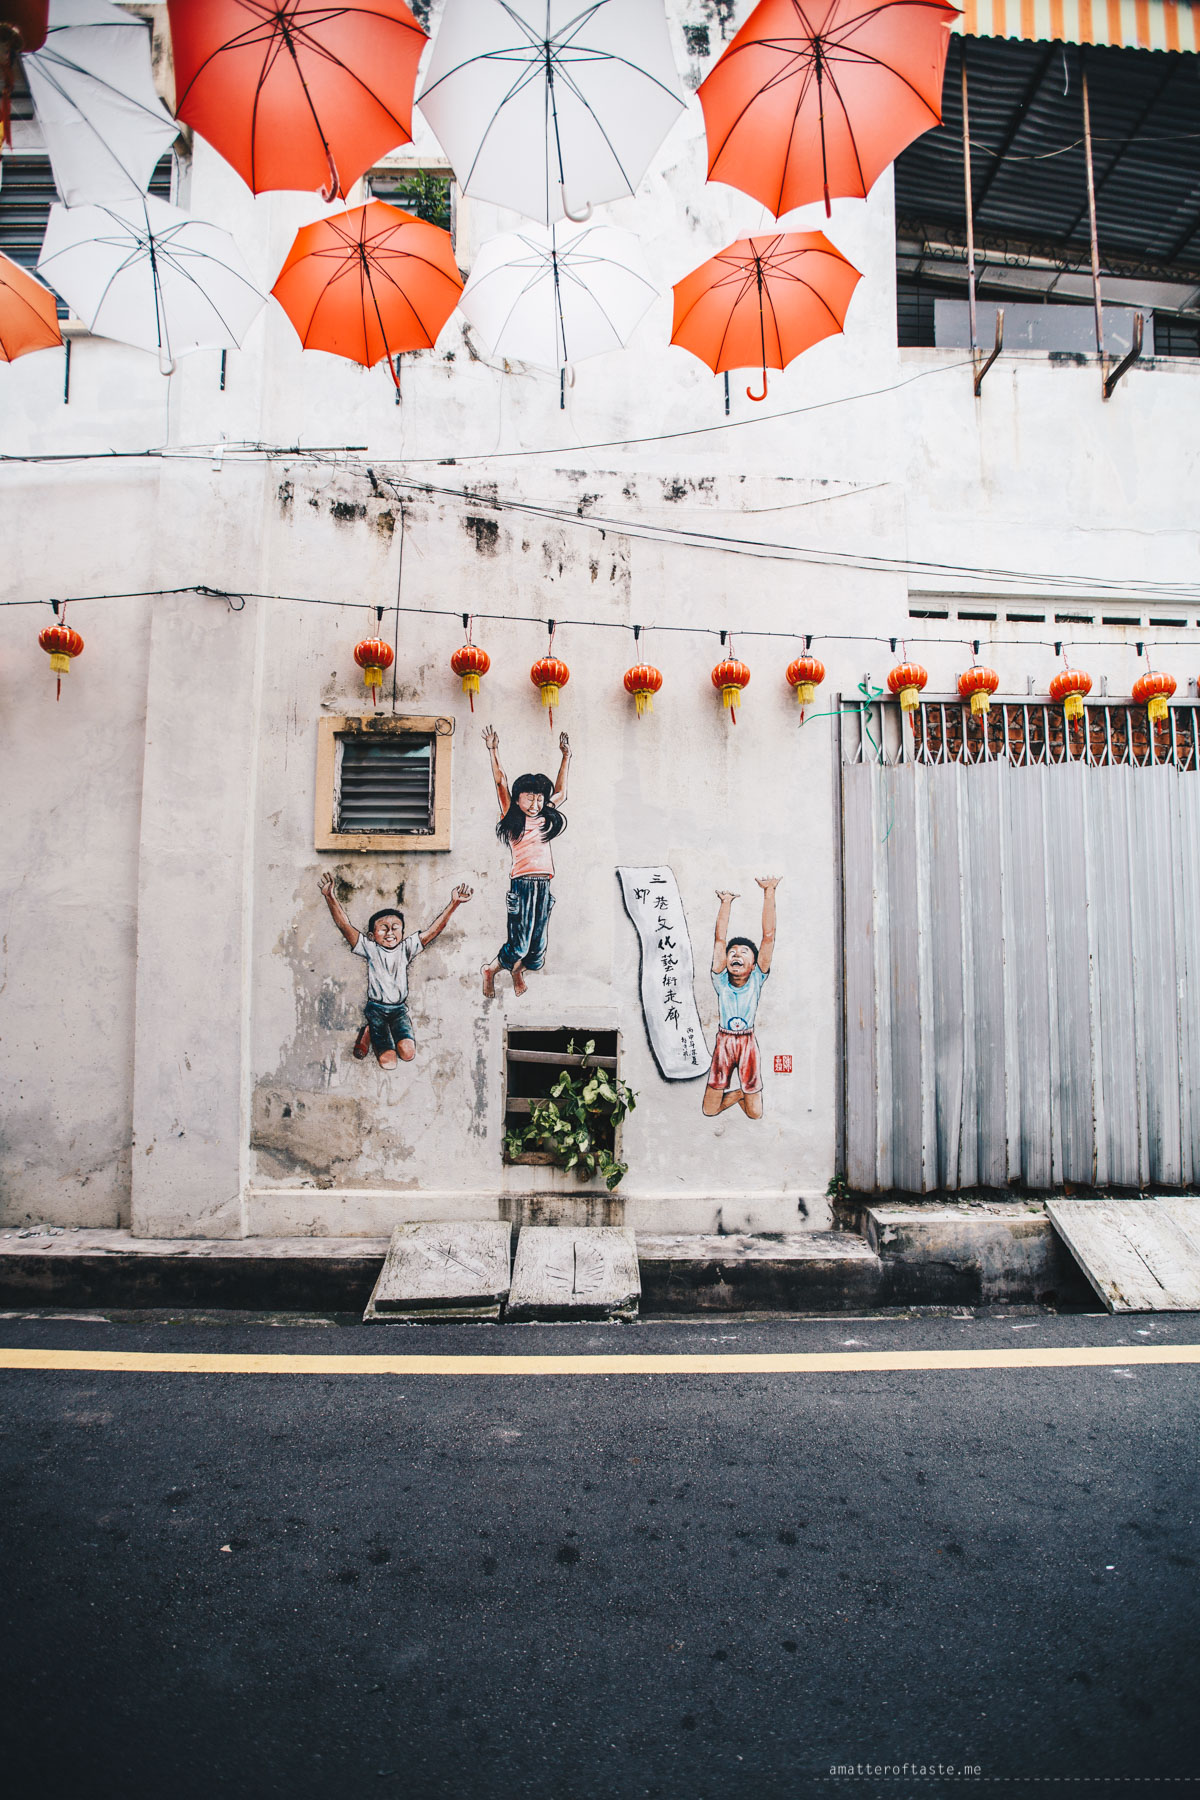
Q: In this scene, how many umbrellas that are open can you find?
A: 9